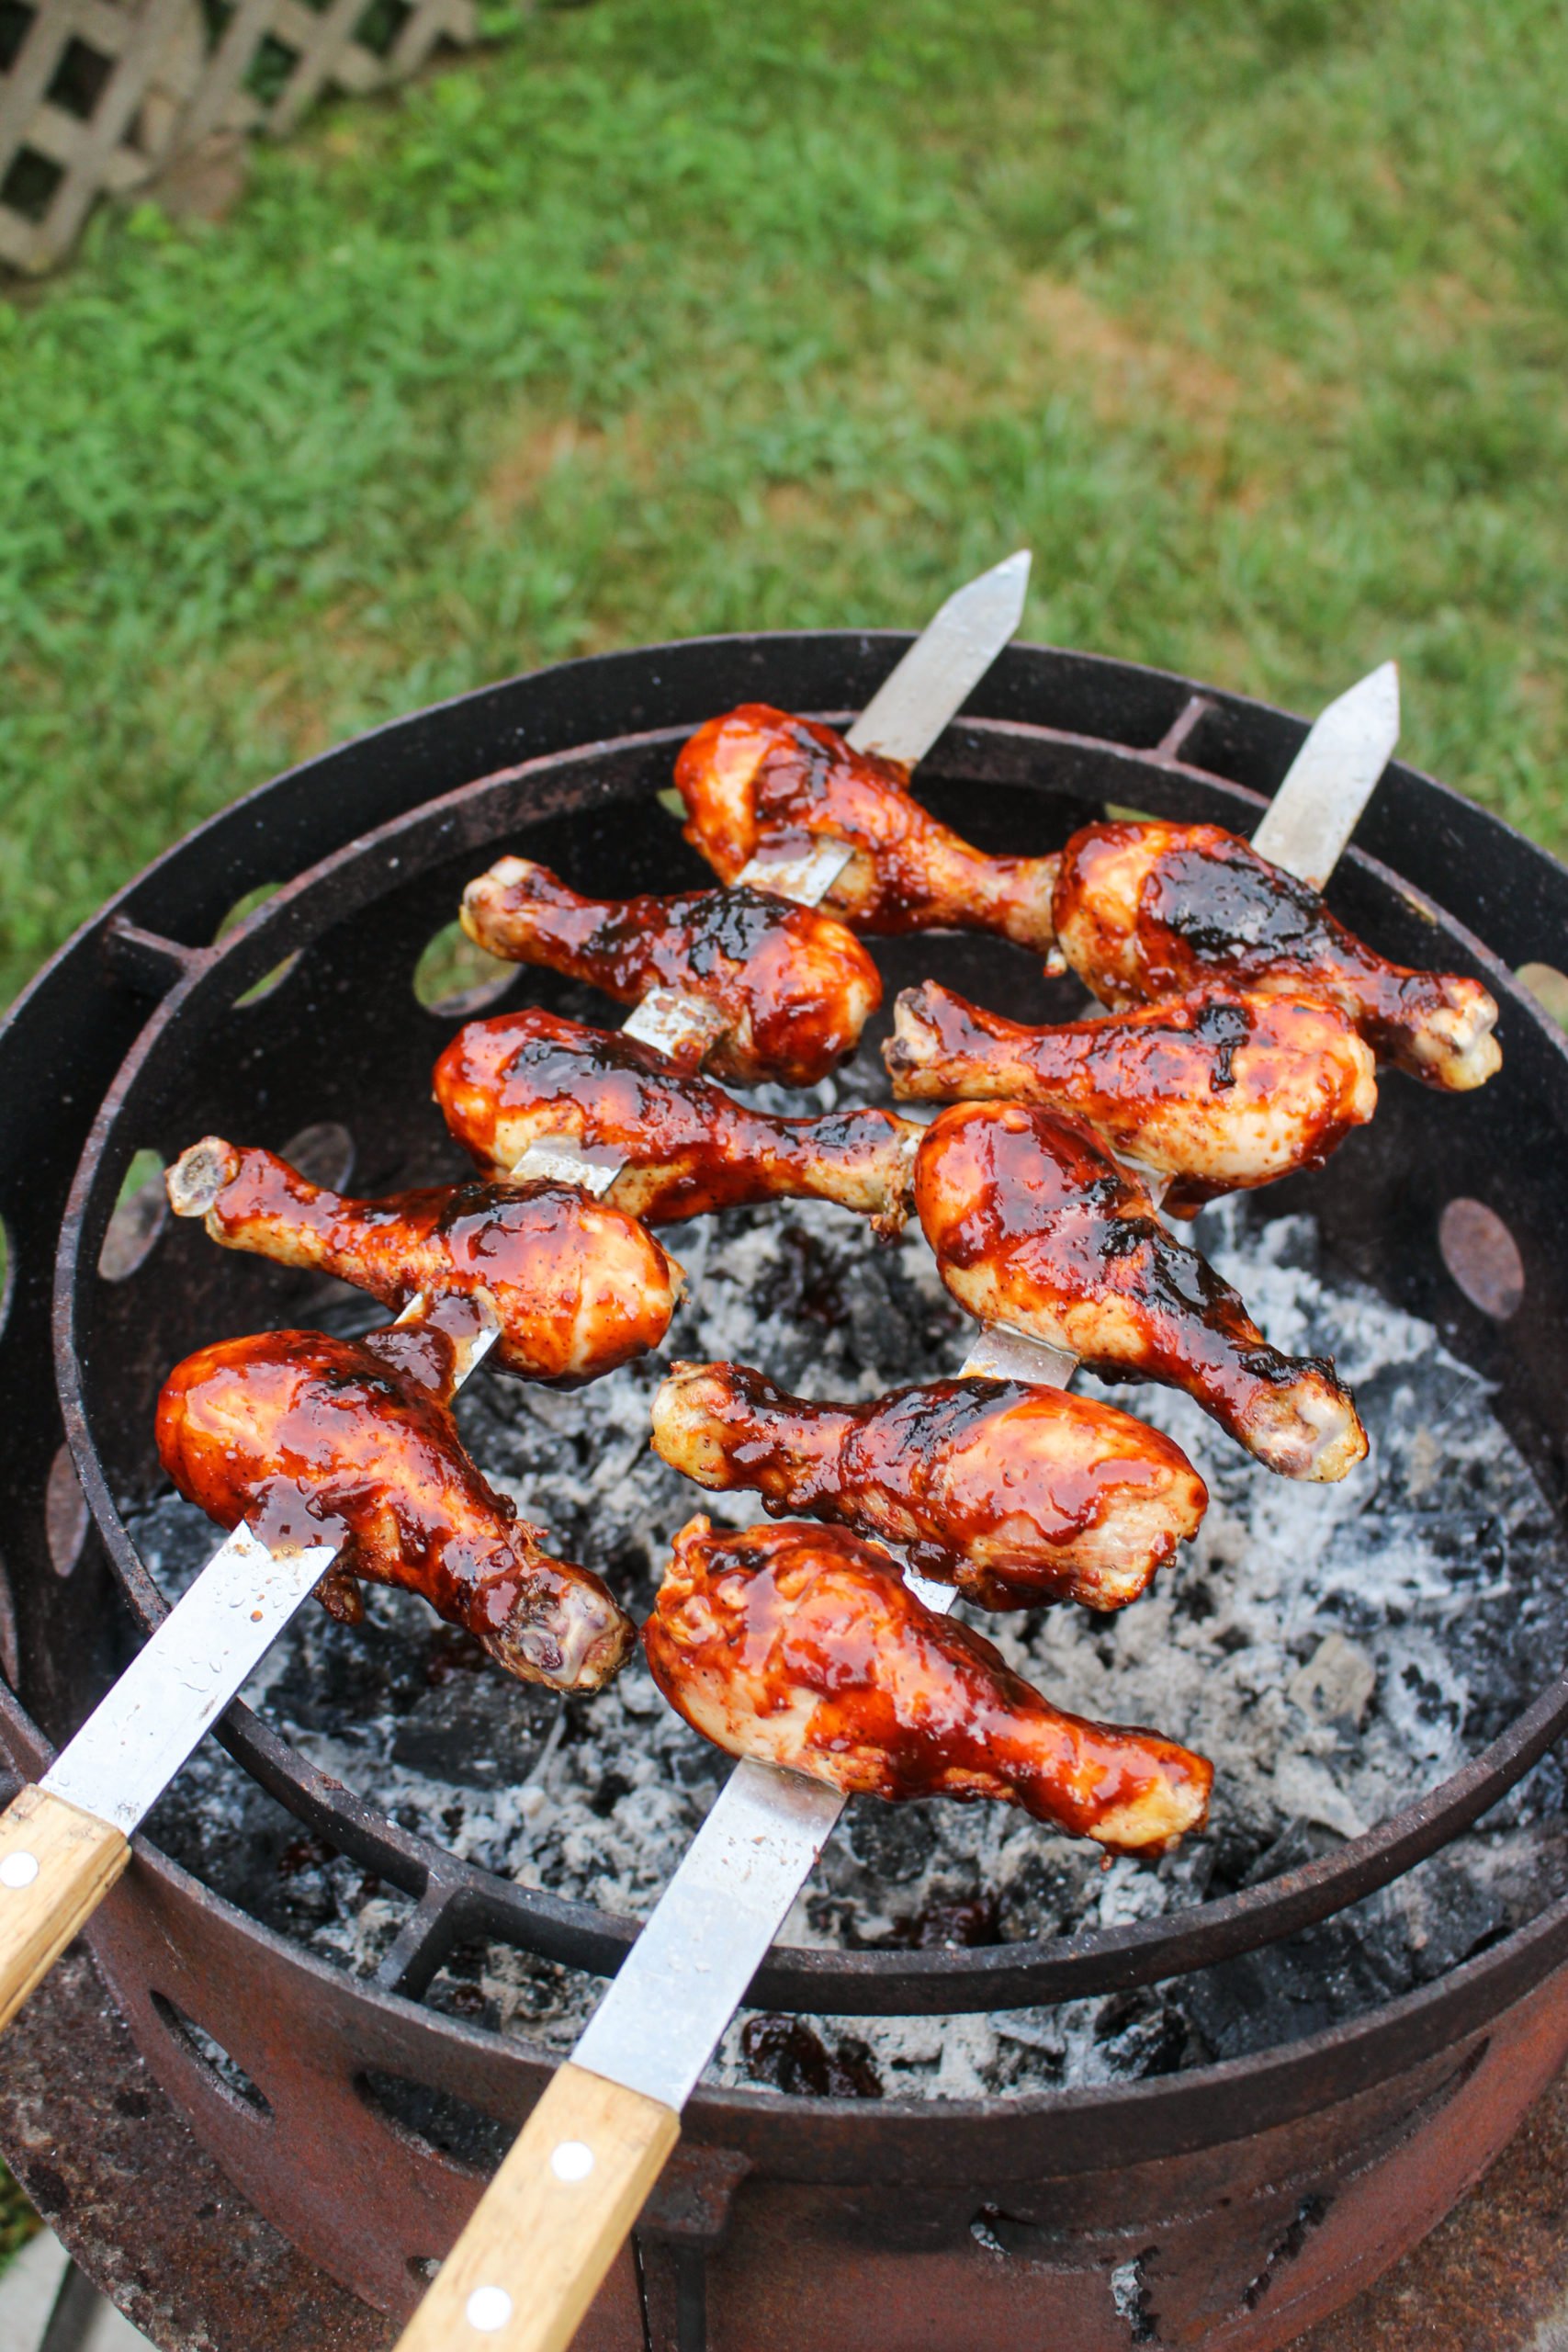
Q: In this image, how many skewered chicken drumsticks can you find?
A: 10